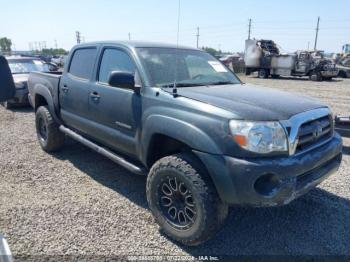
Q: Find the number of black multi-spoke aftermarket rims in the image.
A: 2